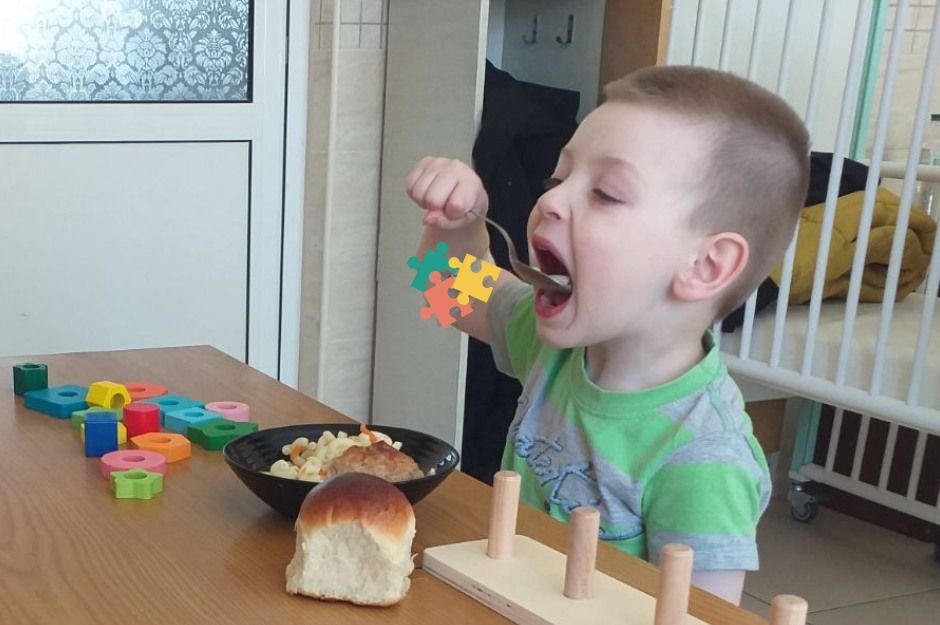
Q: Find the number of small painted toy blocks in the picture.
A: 15